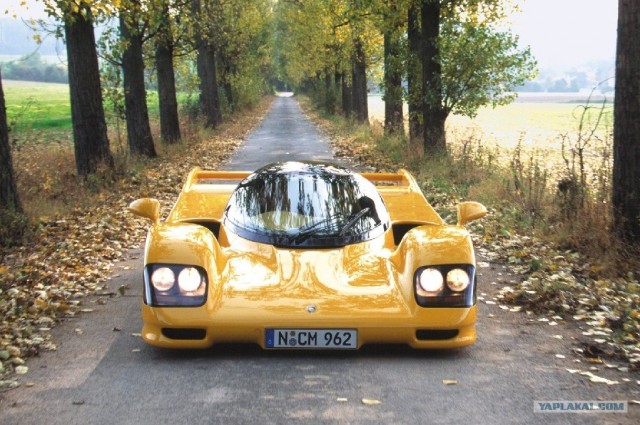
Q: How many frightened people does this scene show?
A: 0